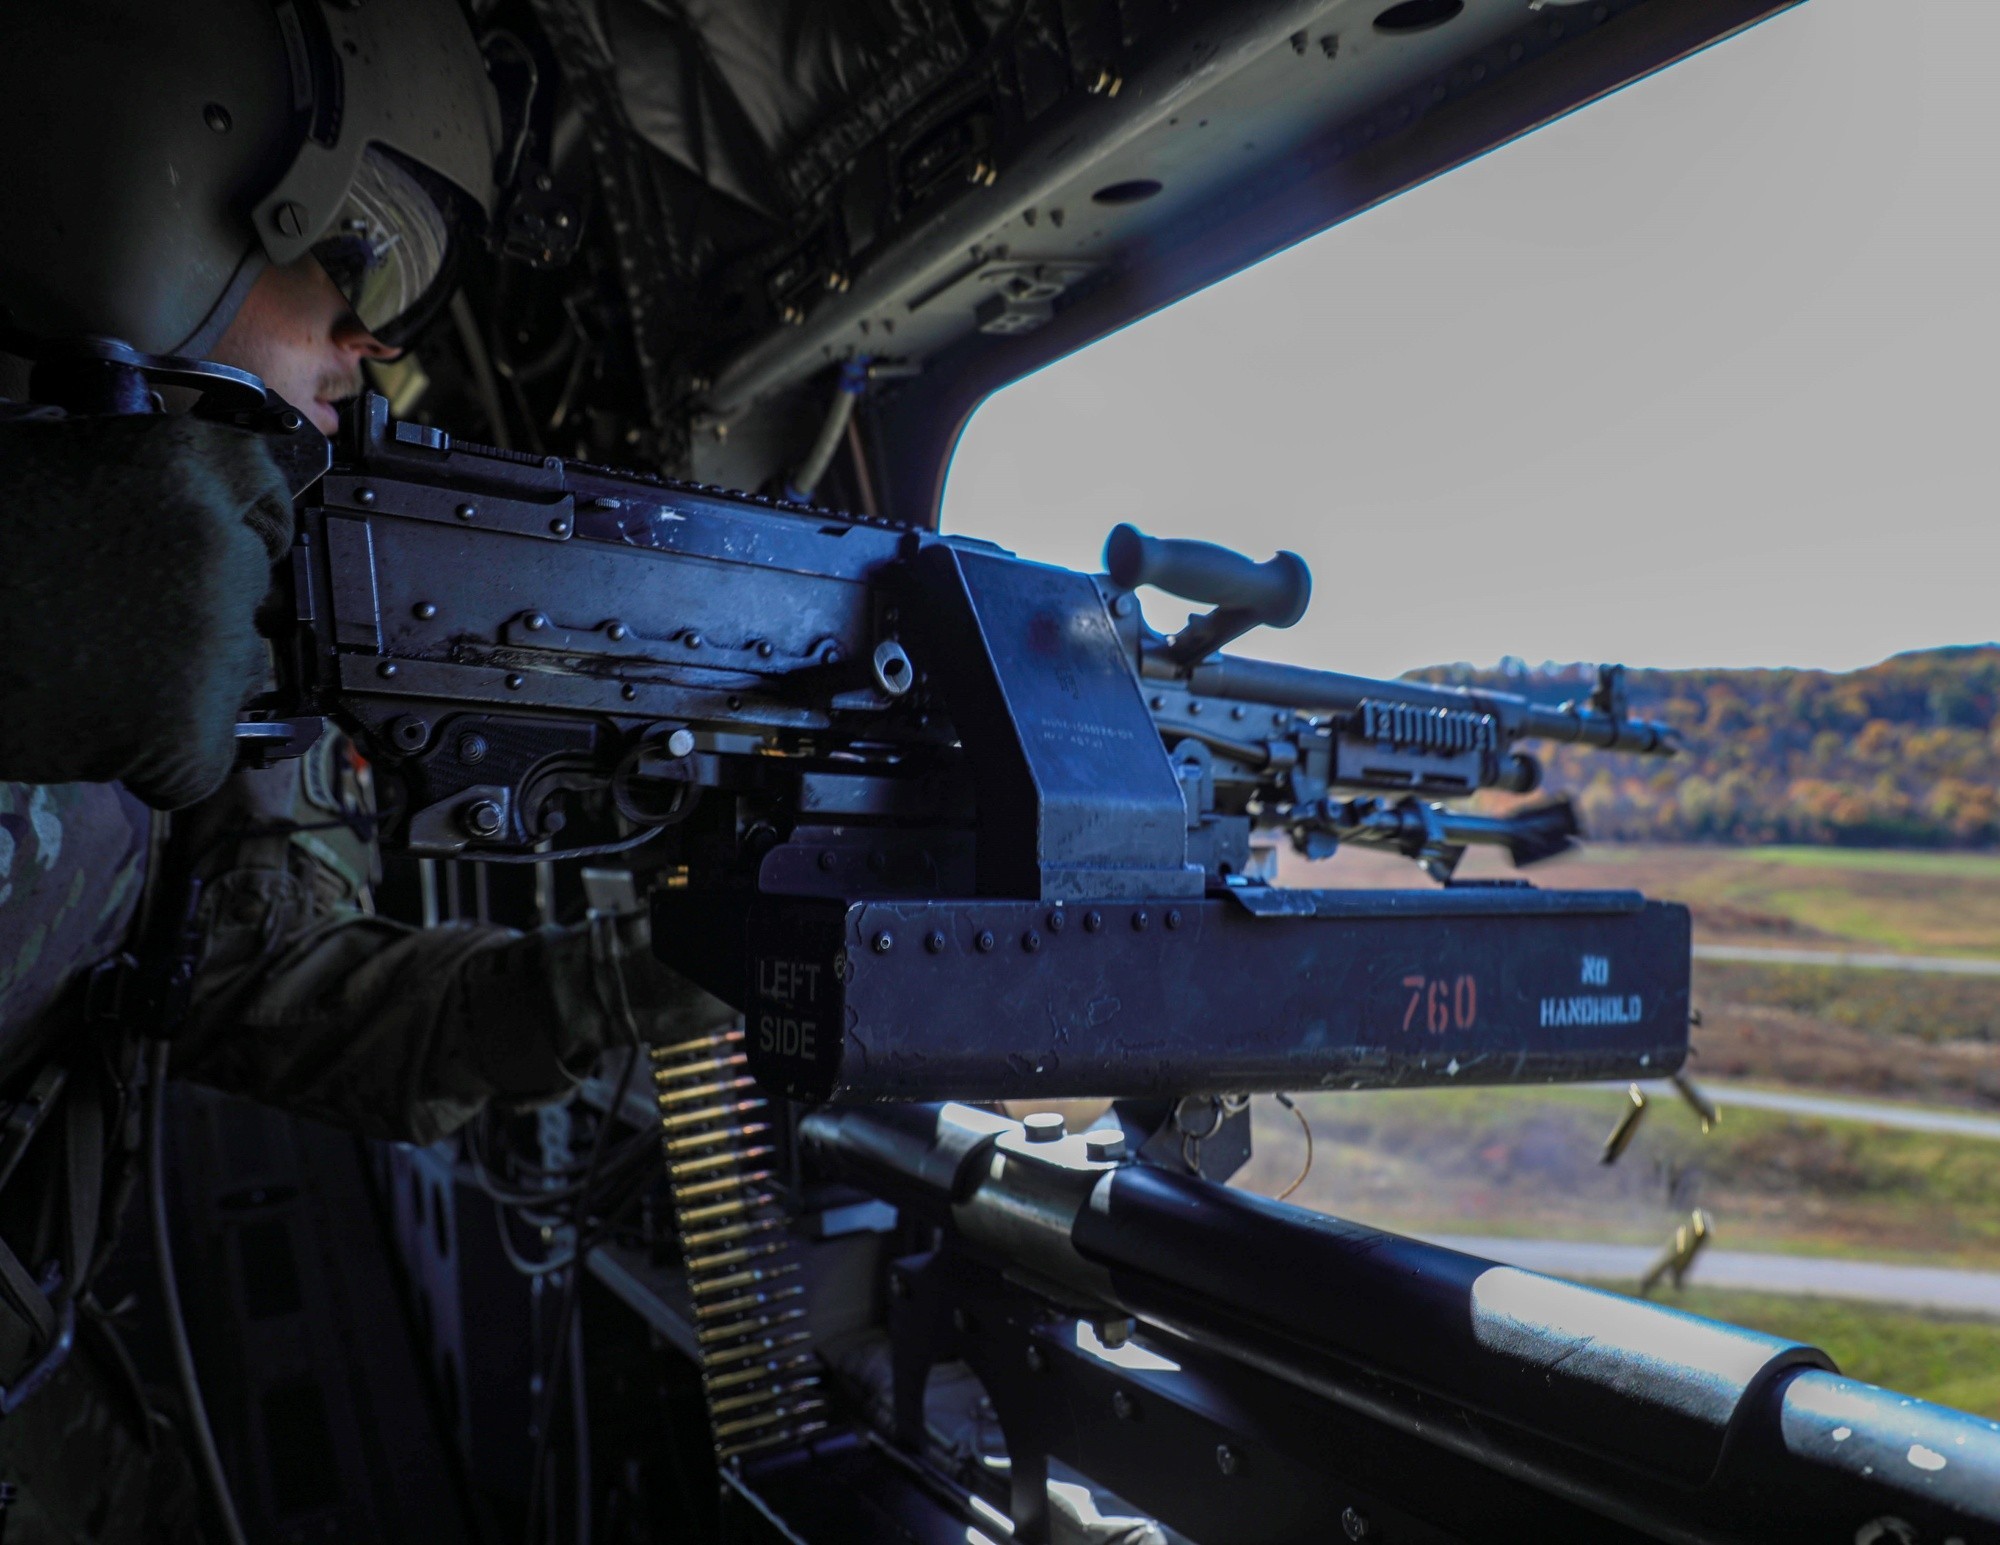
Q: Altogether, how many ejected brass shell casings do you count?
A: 4